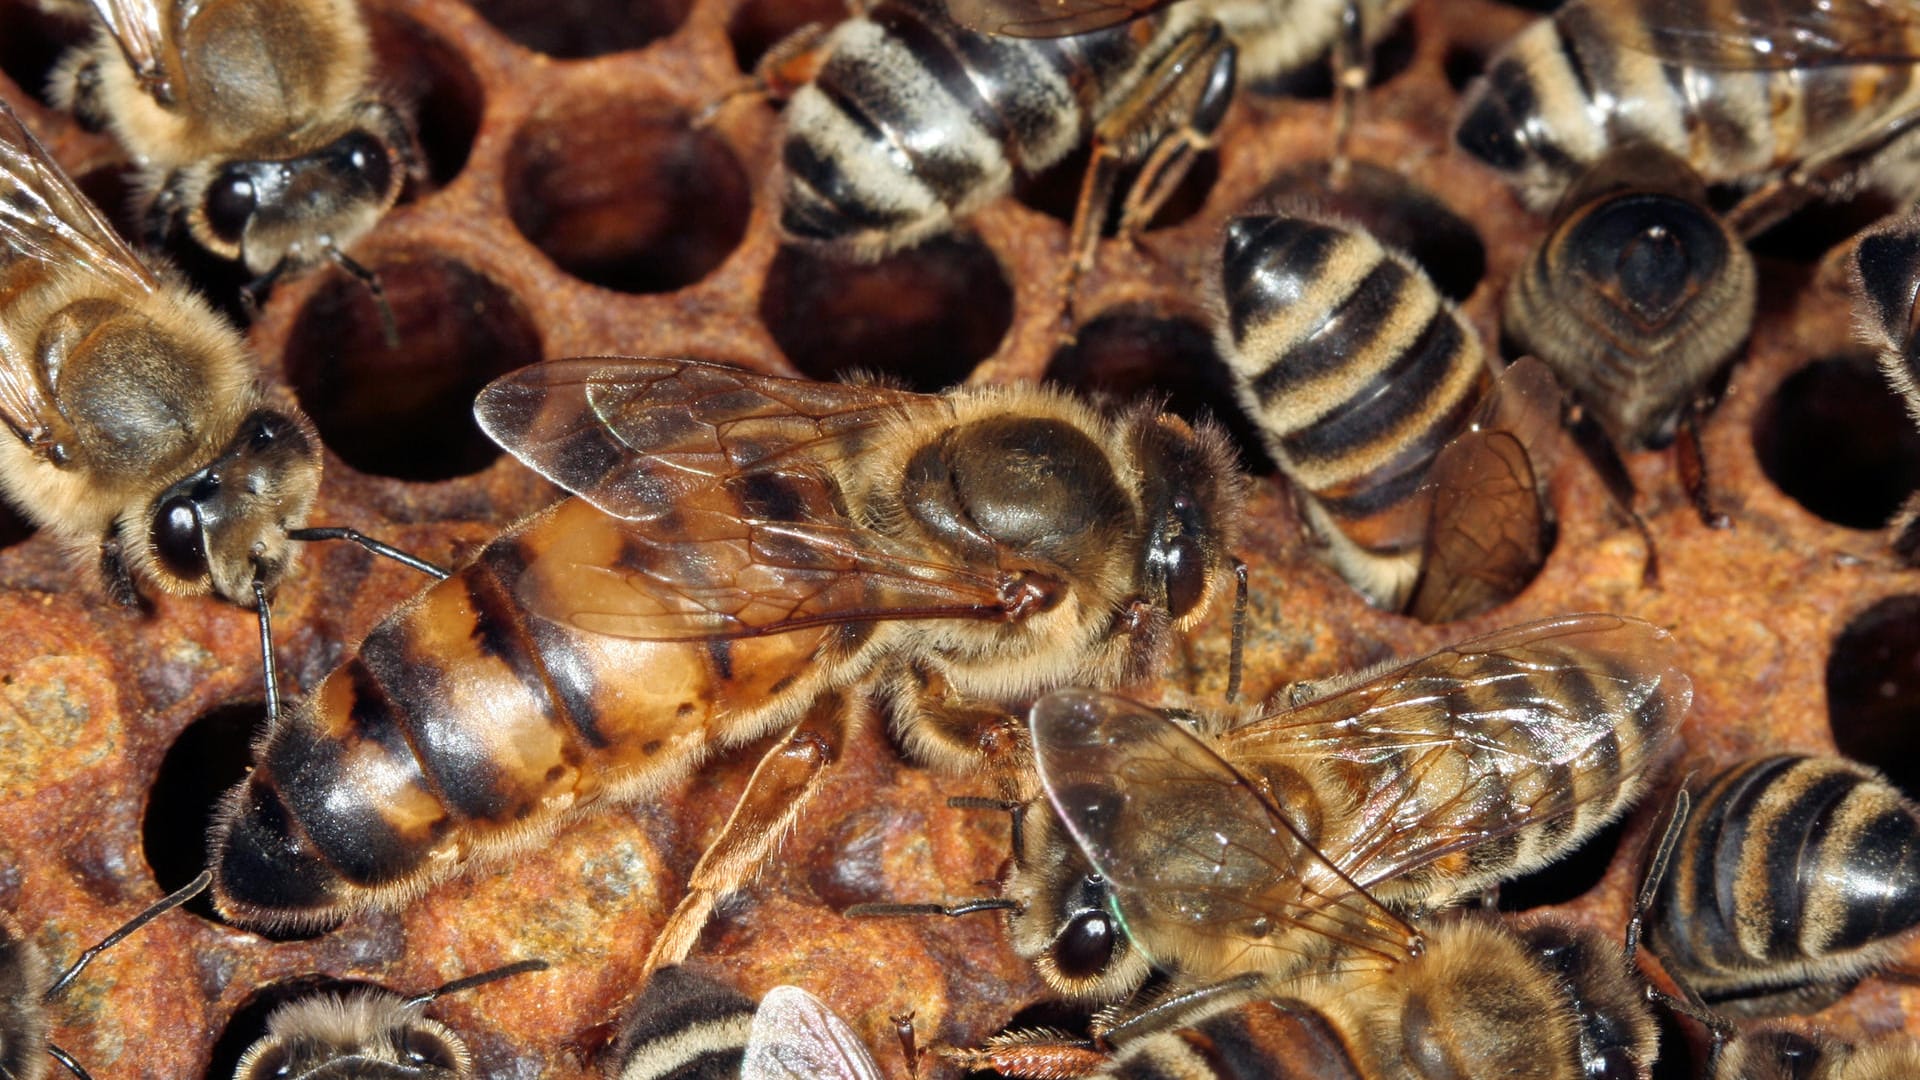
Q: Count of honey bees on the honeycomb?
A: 15